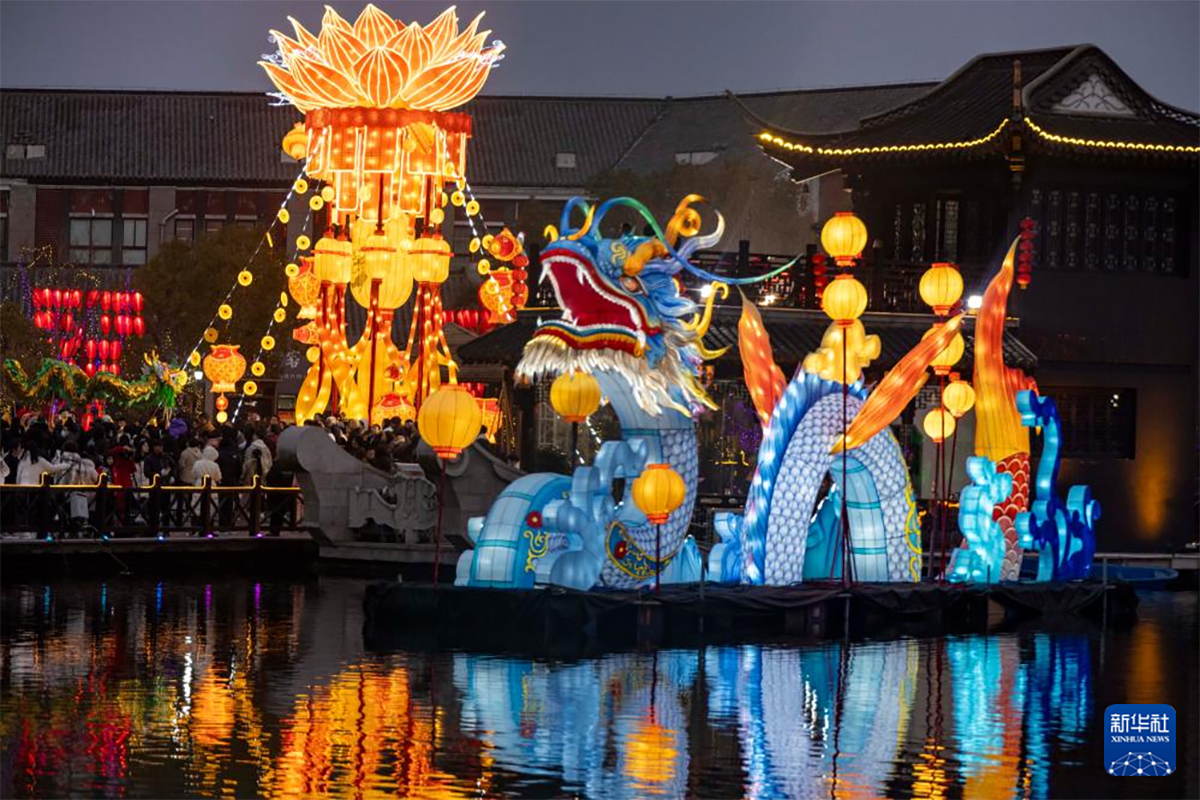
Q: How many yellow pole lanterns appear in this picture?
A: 9